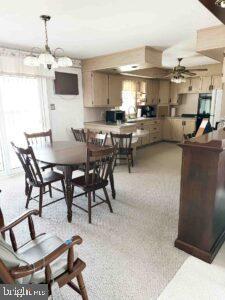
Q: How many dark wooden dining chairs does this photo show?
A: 6